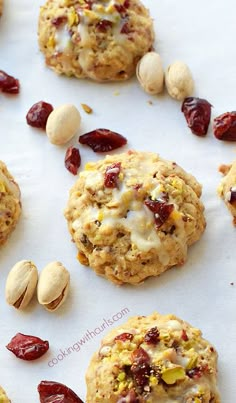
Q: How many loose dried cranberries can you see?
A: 8